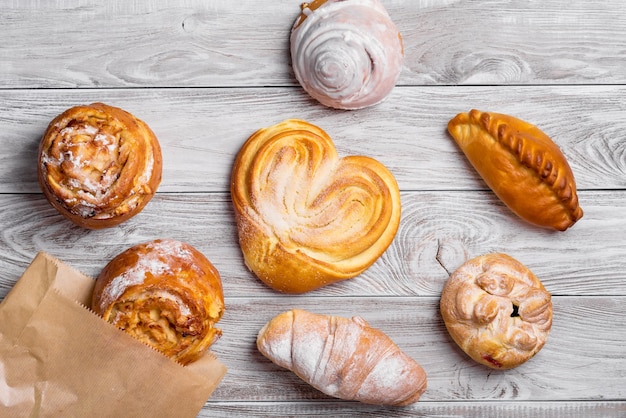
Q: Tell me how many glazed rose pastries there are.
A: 1